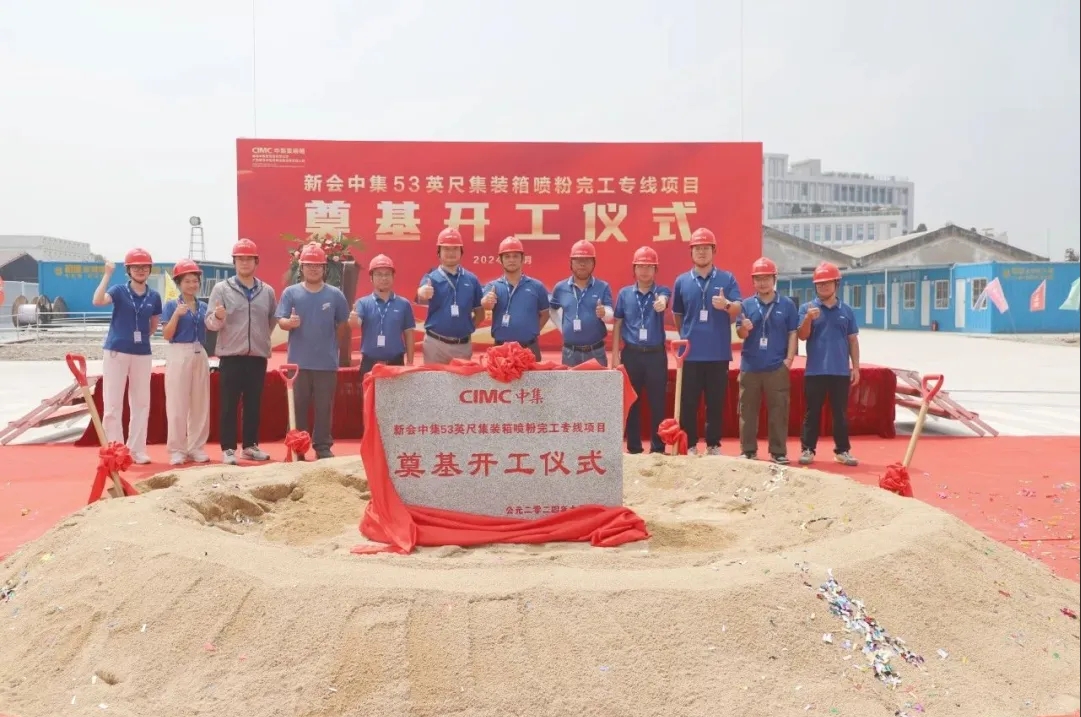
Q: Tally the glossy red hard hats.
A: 12